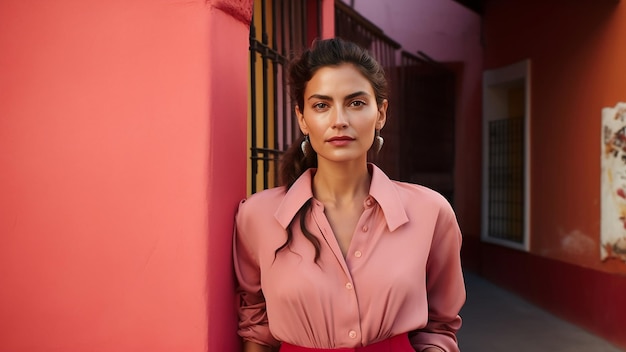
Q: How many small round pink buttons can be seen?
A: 5